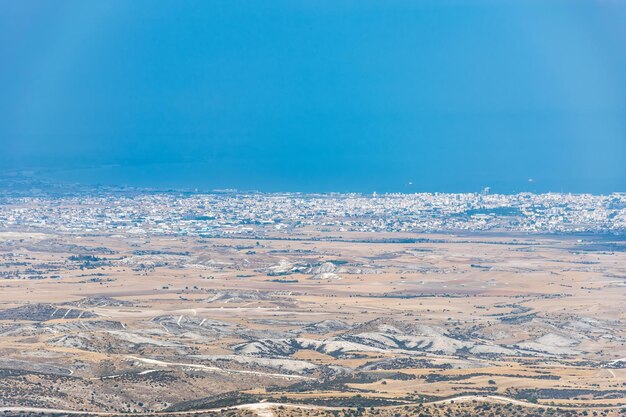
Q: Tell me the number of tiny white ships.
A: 2